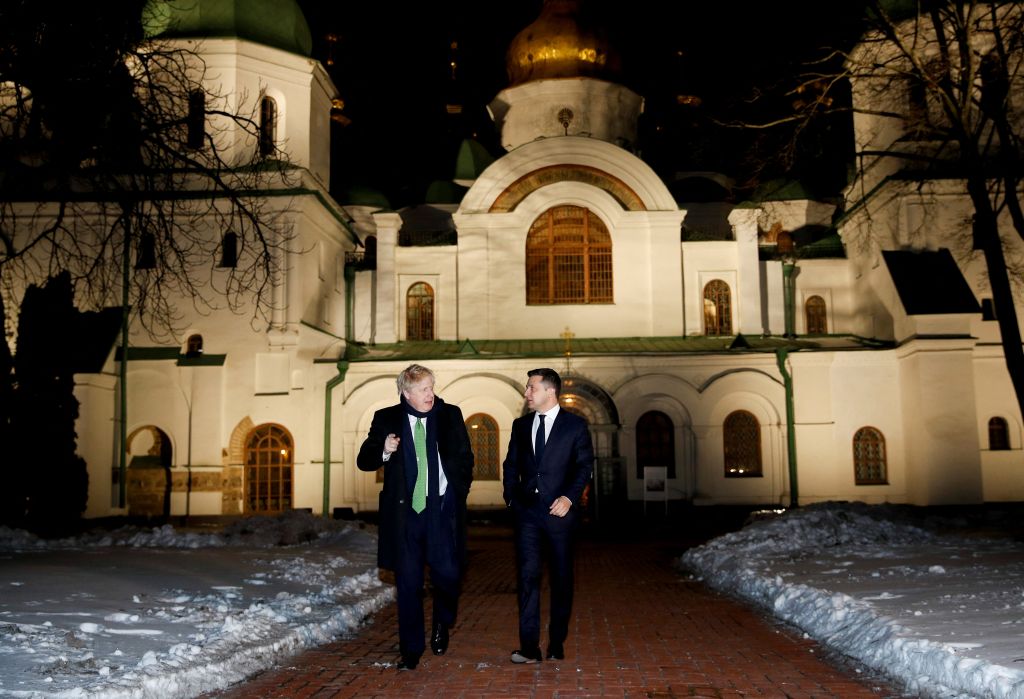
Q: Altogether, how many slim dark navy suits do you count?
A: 1